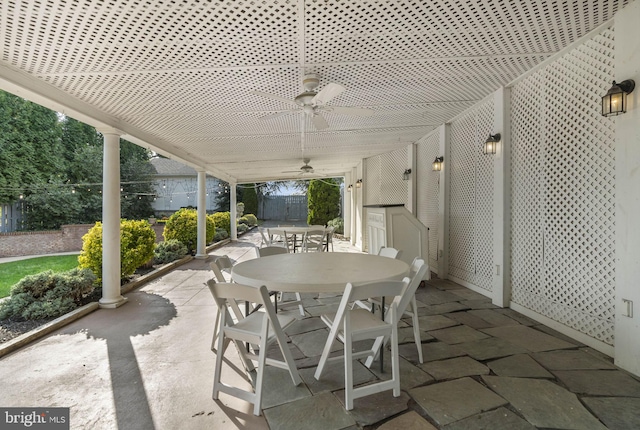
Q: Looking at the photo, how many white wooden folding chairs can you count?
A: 12